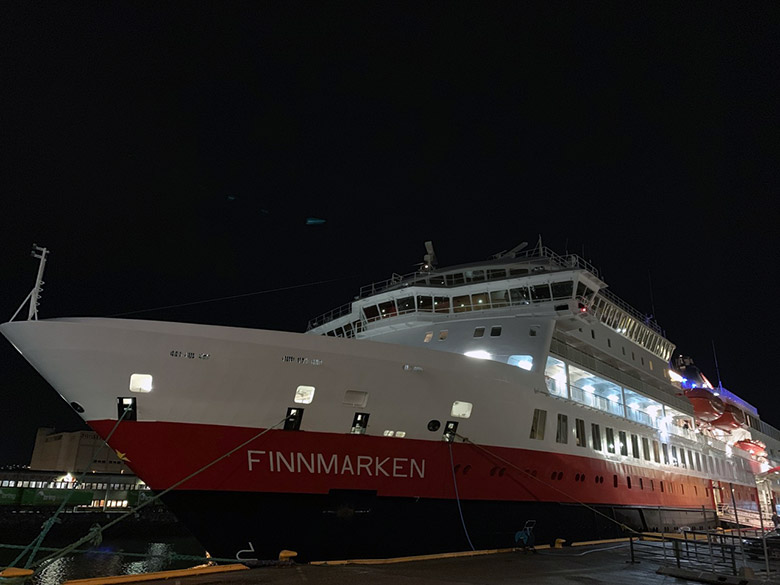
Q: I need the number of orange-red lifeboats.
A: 3